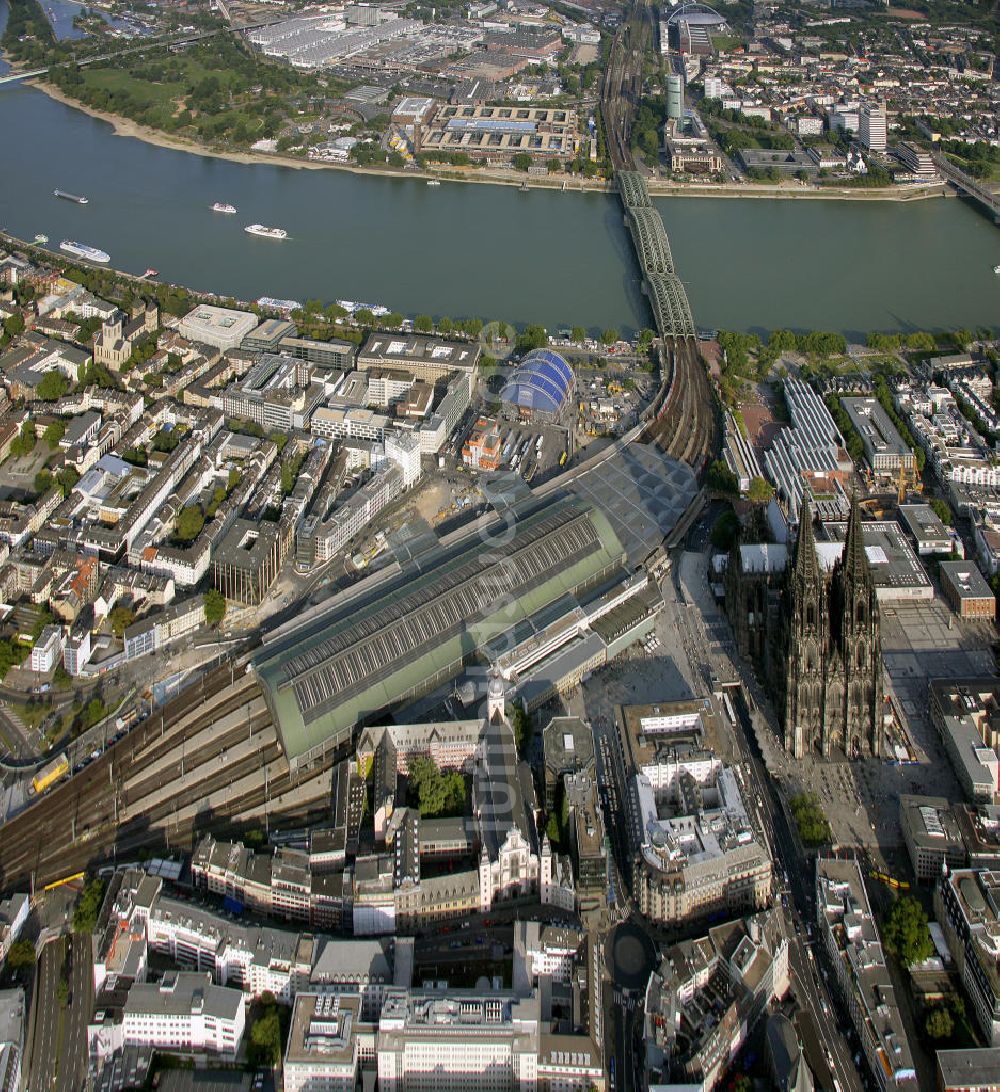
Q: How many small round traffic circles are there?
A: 1